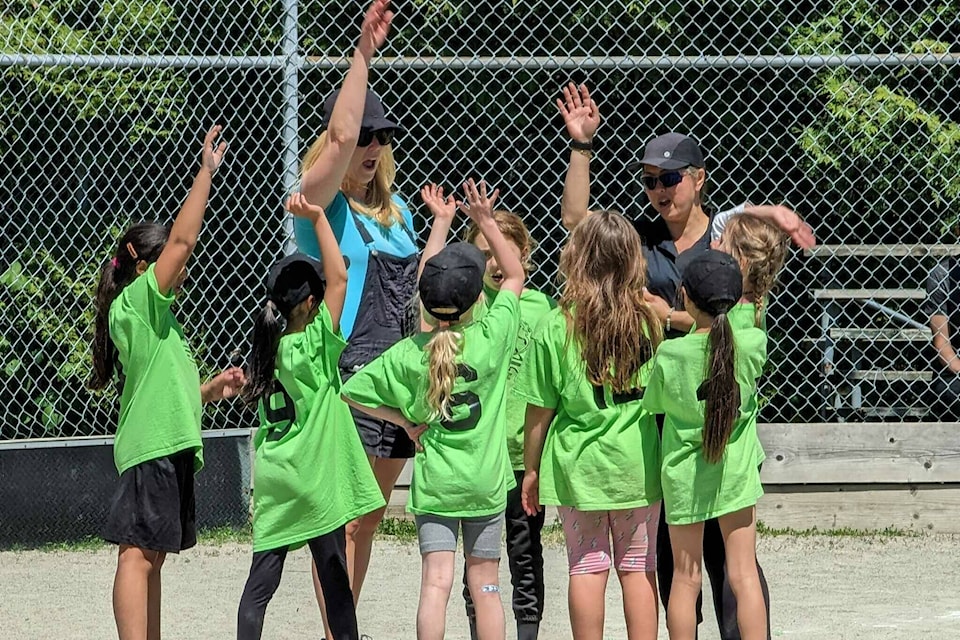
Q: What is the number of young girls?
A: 7